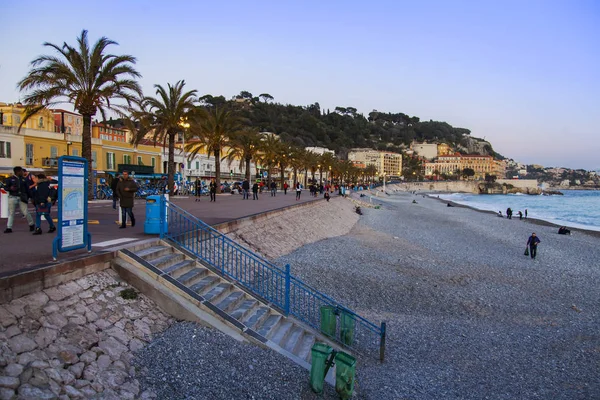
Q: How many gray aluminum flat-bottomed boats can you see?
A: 0